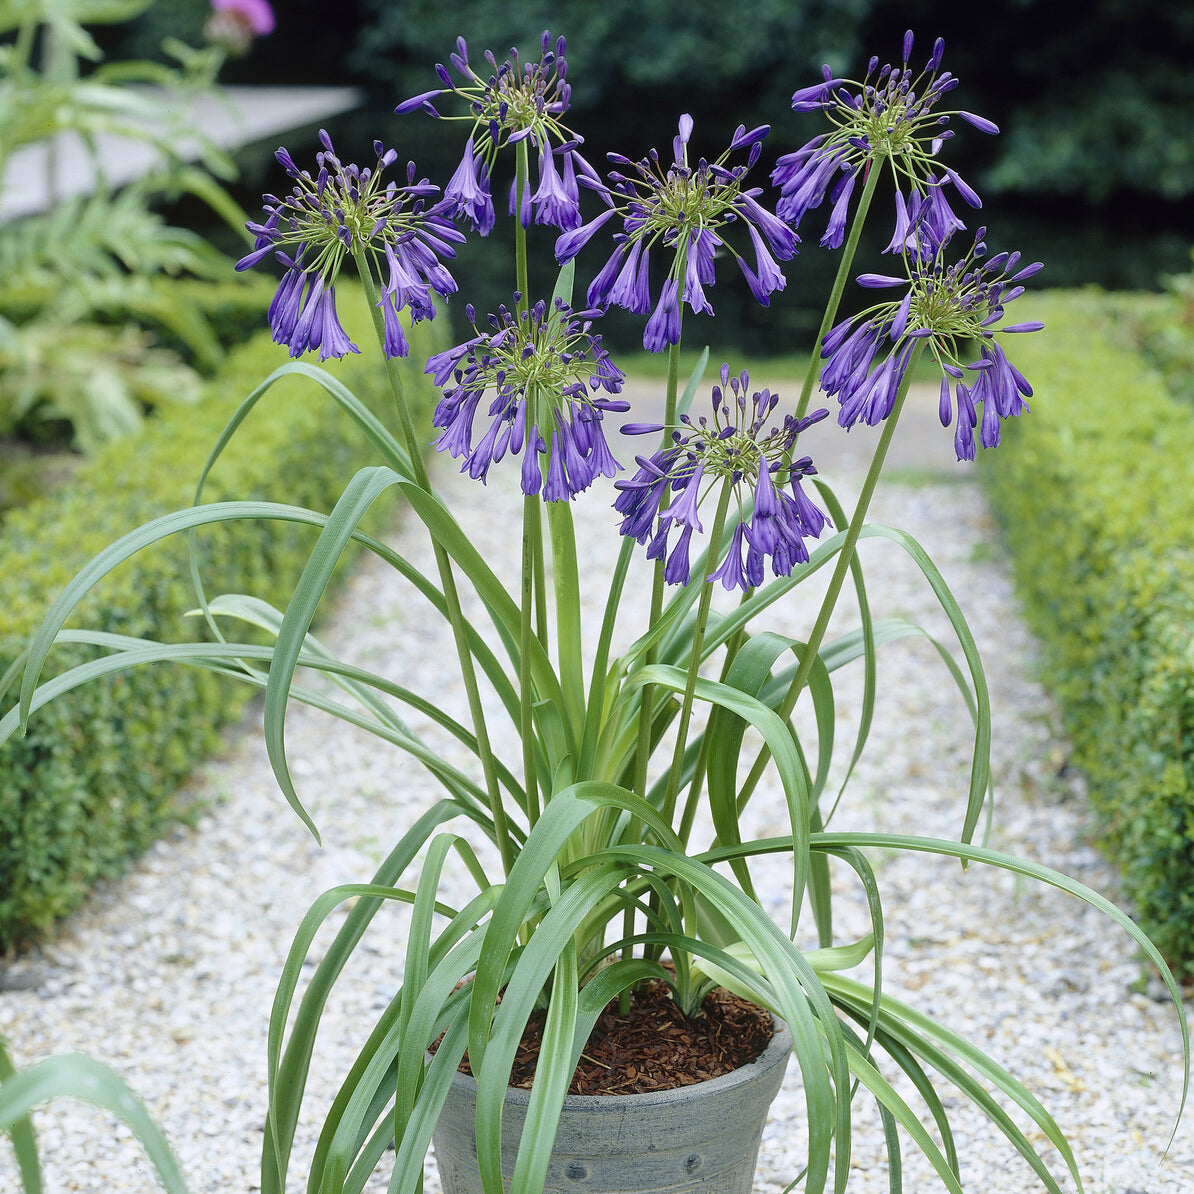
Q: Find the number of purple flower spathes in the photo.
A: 7